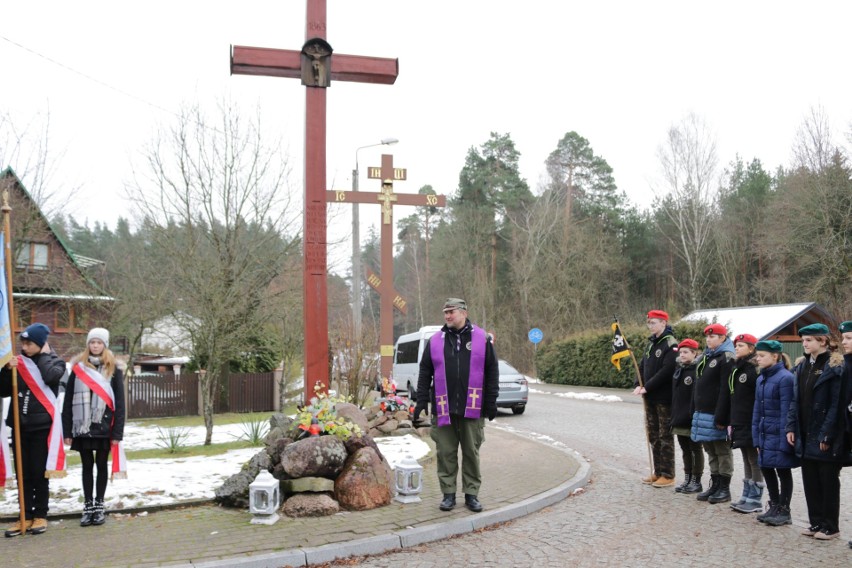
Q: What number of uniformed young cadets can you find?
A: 7